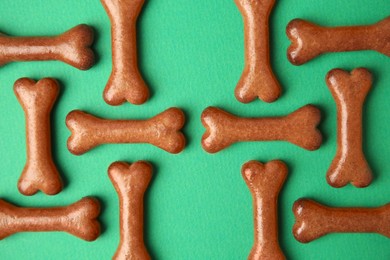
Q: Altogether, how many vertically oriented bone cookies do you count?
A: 6